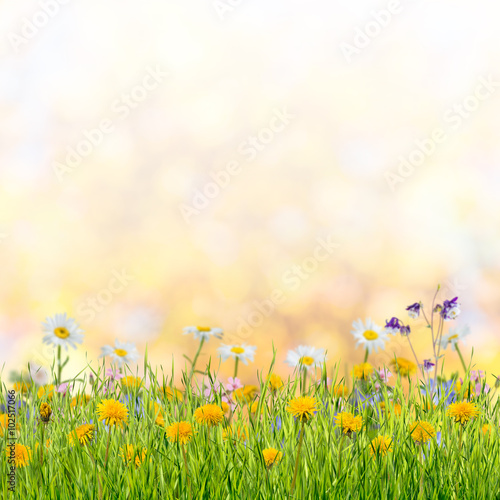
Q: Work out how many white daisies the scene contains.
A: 7